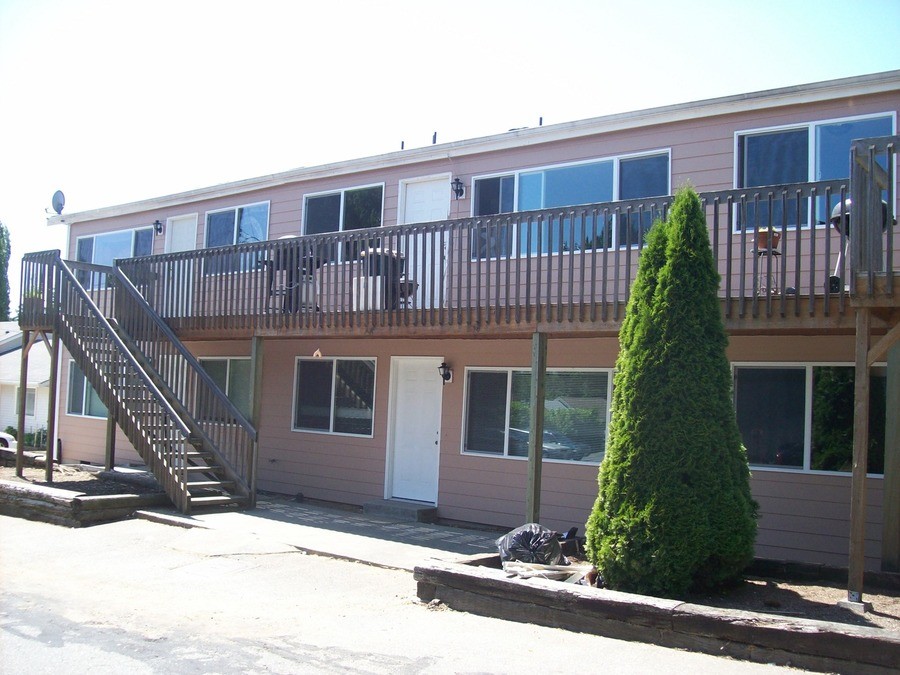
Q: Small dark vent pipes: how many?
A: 3